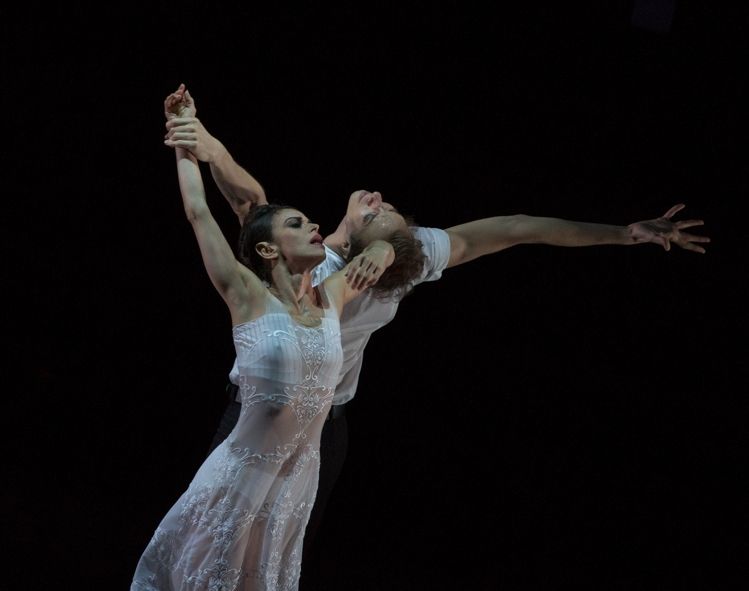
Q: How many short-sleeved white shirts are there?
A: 1